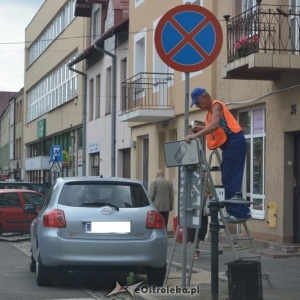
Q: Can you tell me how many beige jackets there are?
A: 1